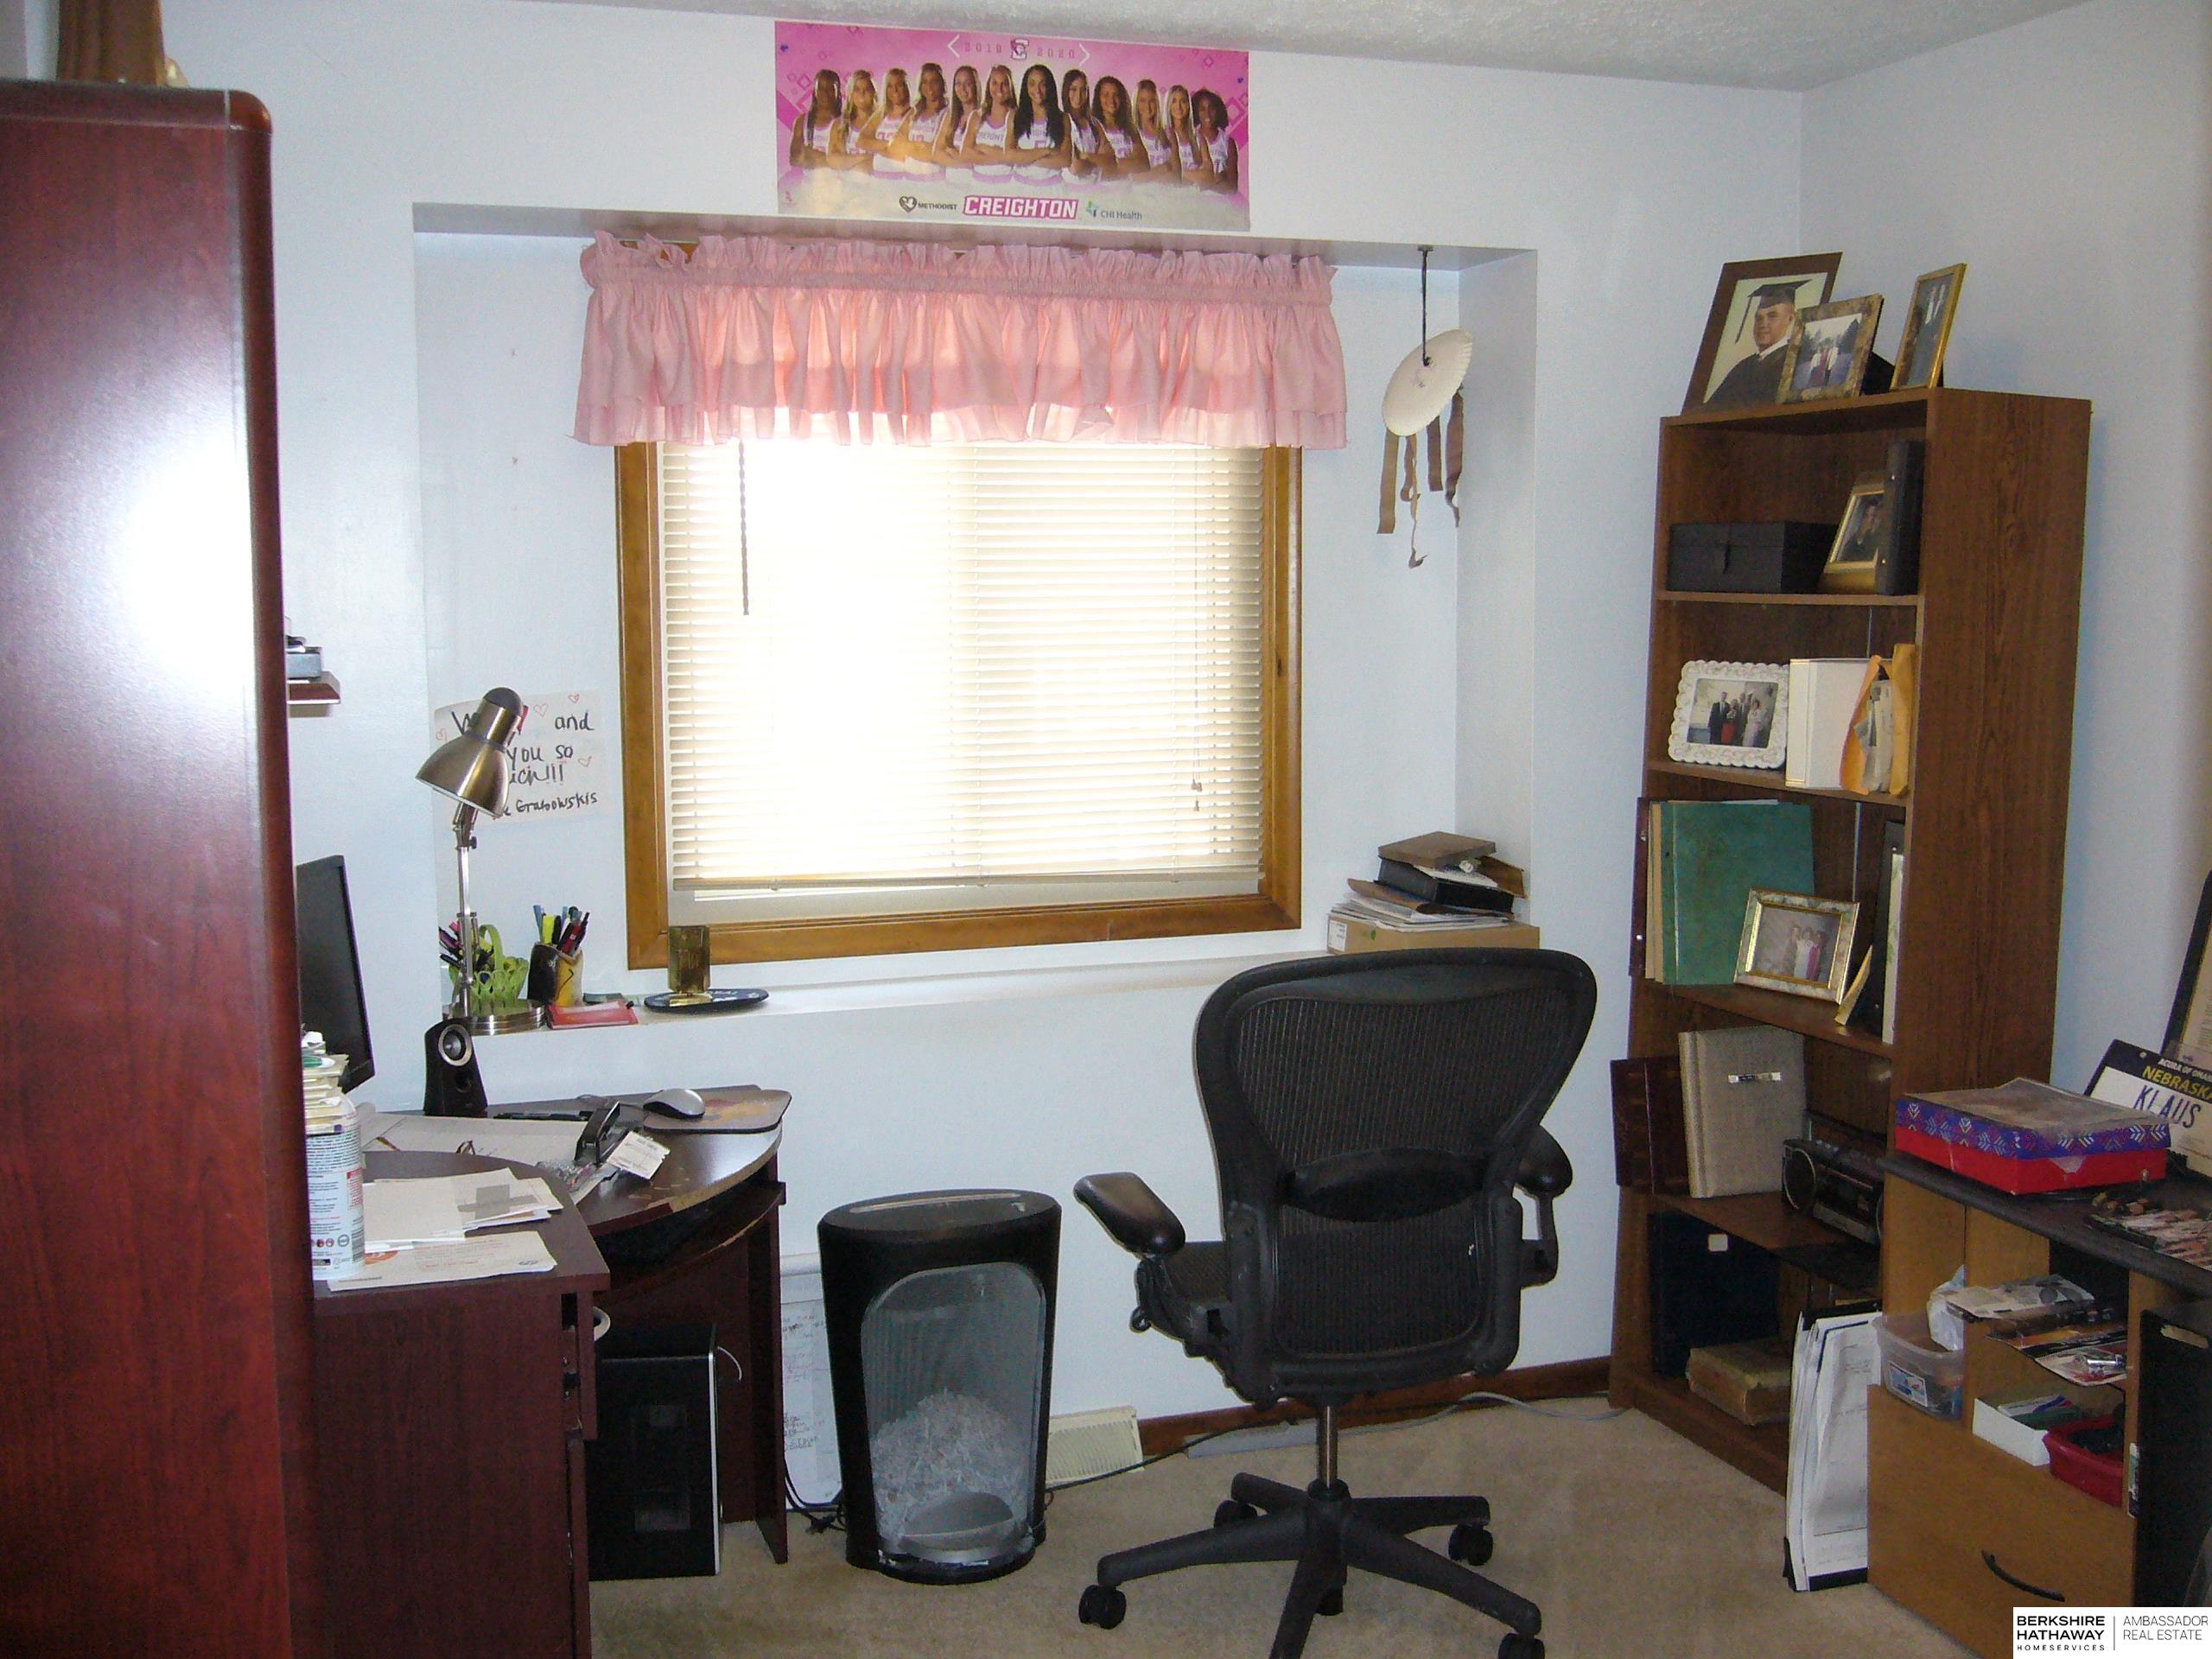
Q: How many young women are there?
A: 12